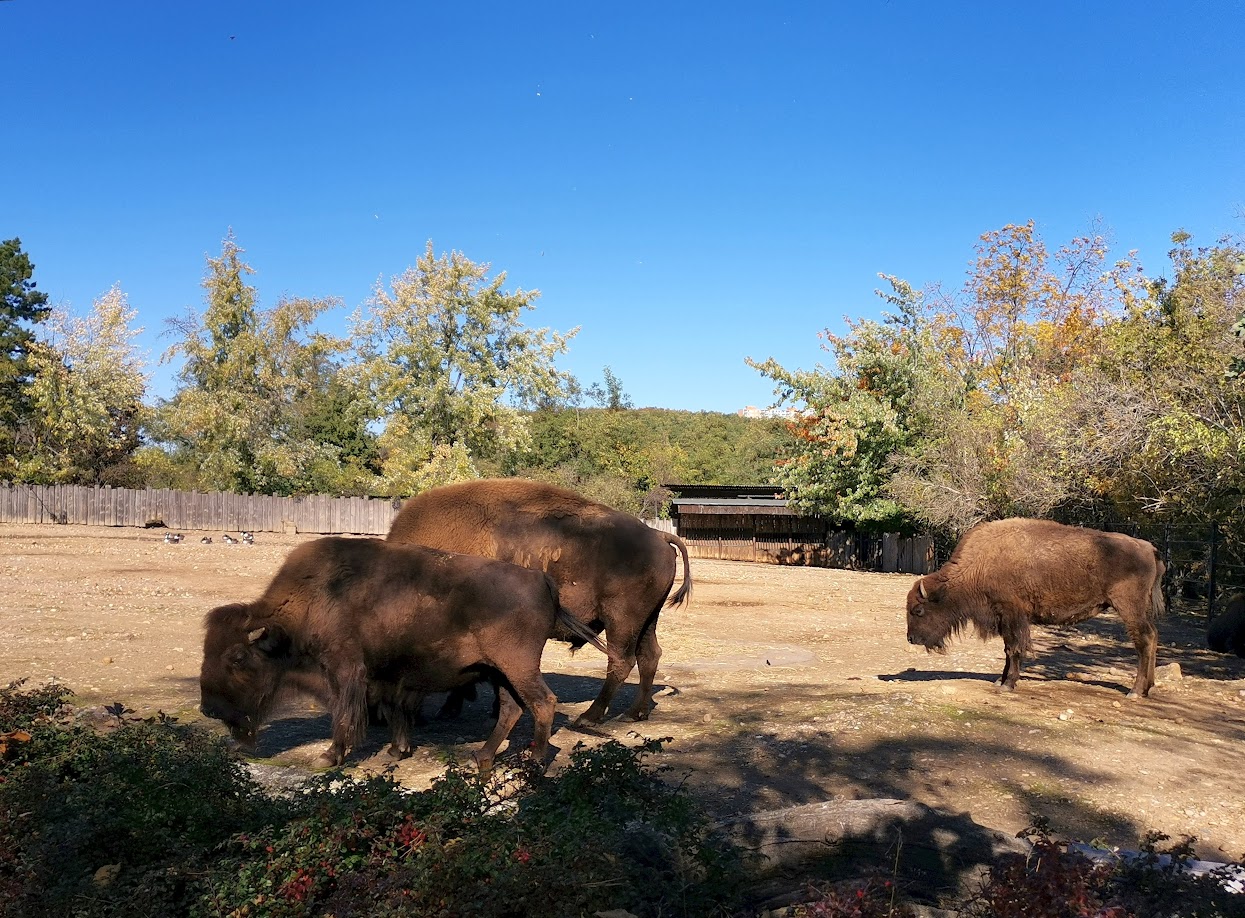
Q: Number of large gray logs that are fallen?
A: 1